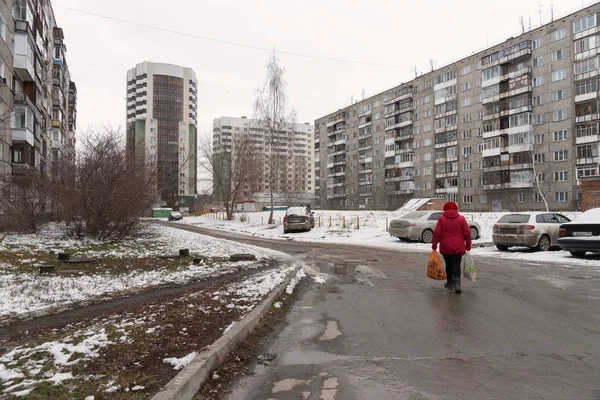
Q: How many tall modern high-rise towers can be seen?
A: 2